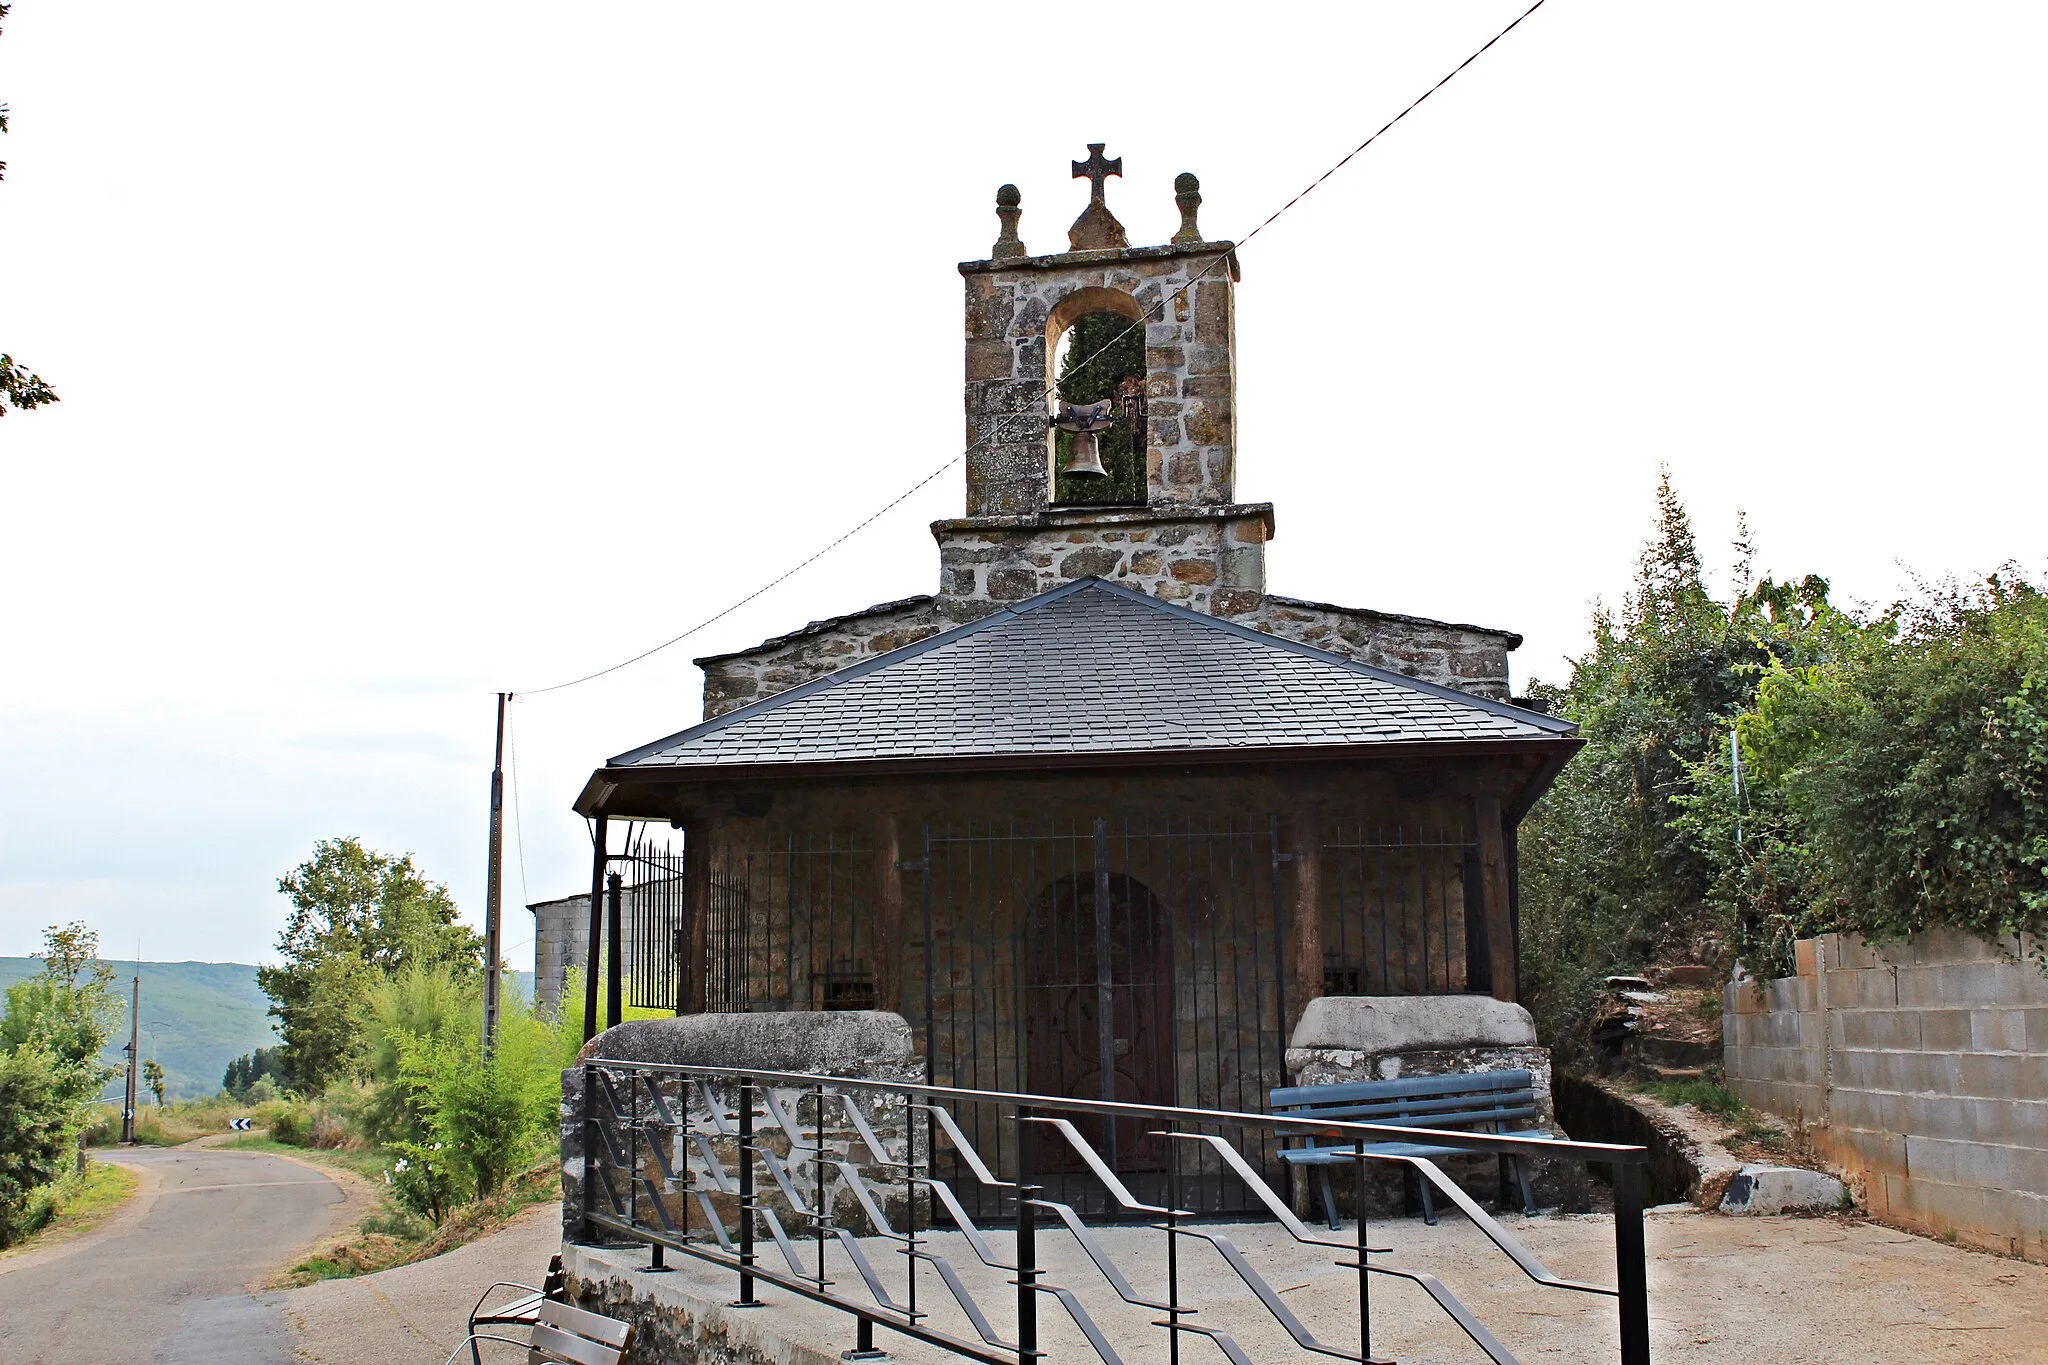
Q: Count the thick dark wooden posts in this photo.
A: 4